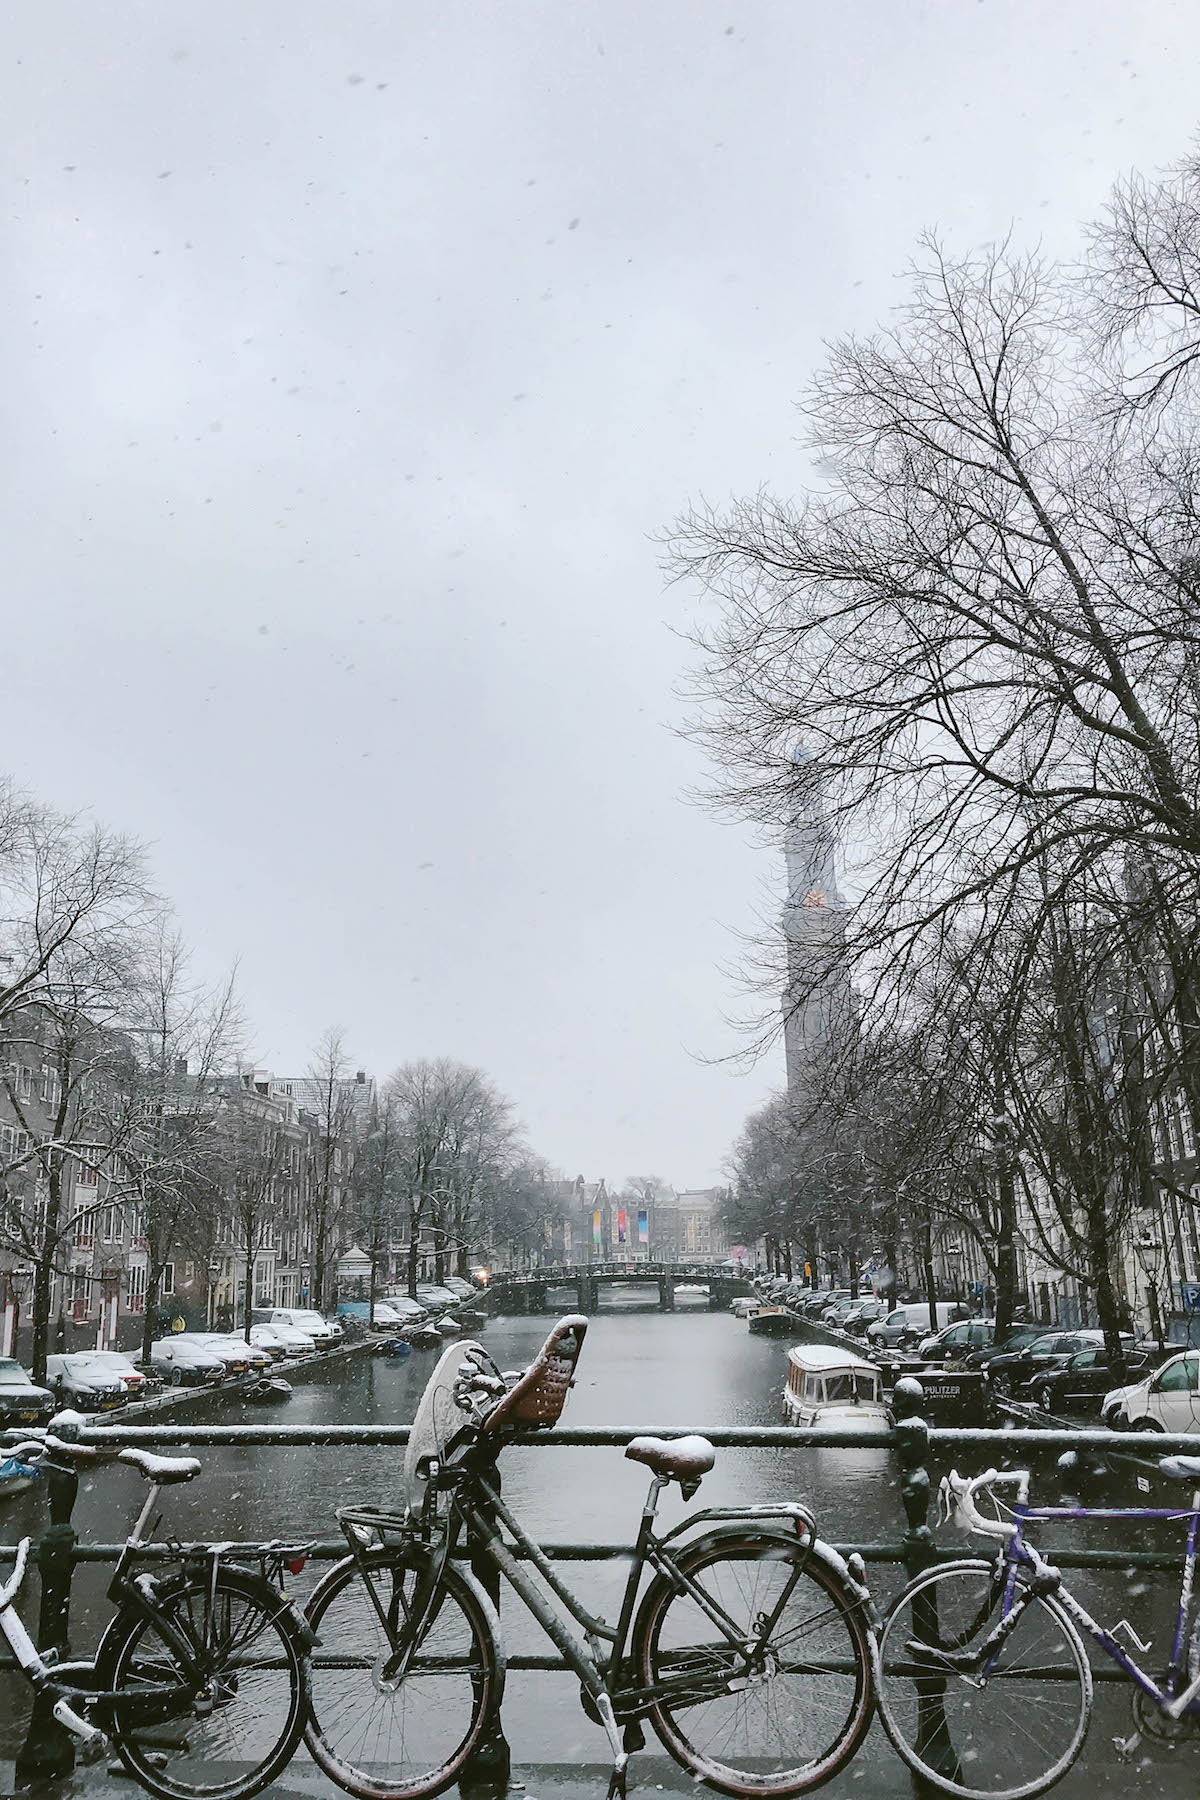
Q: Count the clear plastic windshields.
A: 1